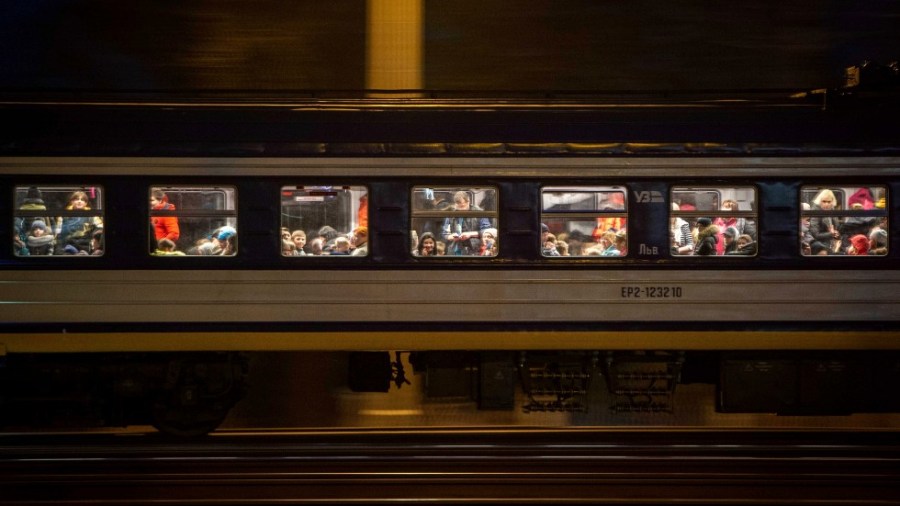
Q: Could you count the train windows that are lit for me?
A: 7